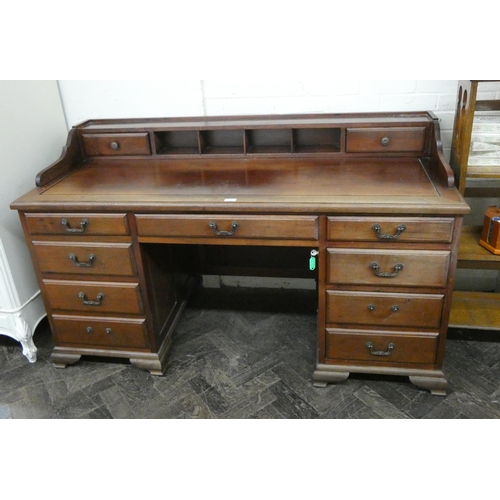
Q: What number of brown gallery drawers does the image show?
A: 2